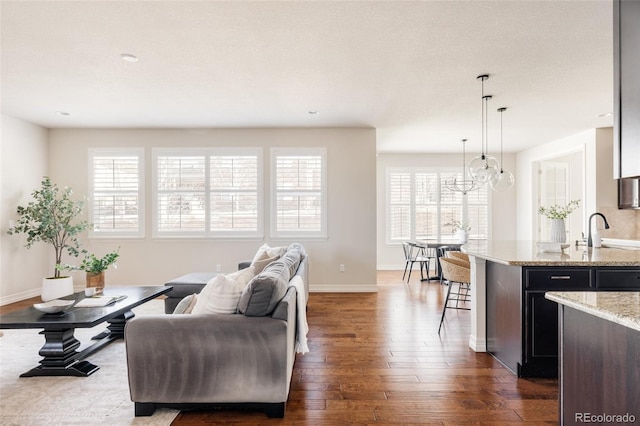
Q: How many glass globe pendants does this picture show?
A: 3